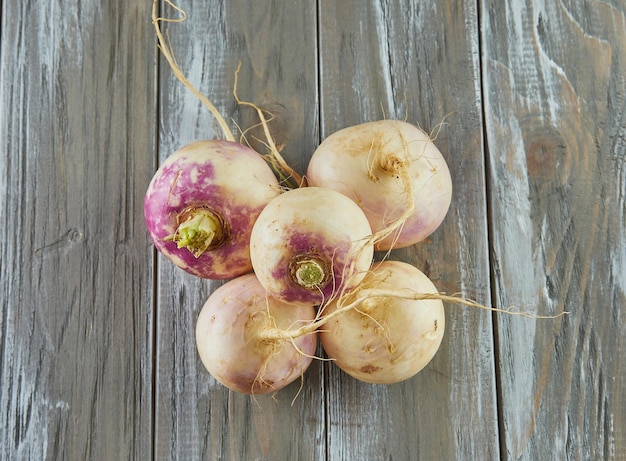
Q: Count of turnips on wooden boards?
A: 5